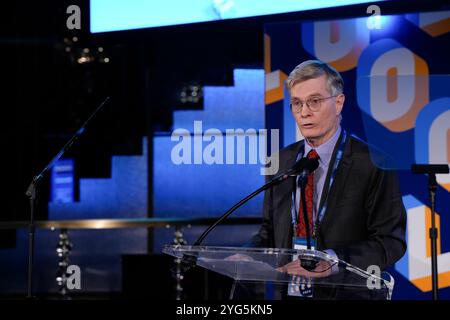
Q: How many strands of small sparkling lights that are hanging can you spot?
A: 2